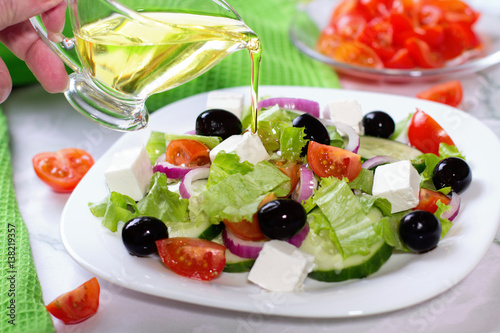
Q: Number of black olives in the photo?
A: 7